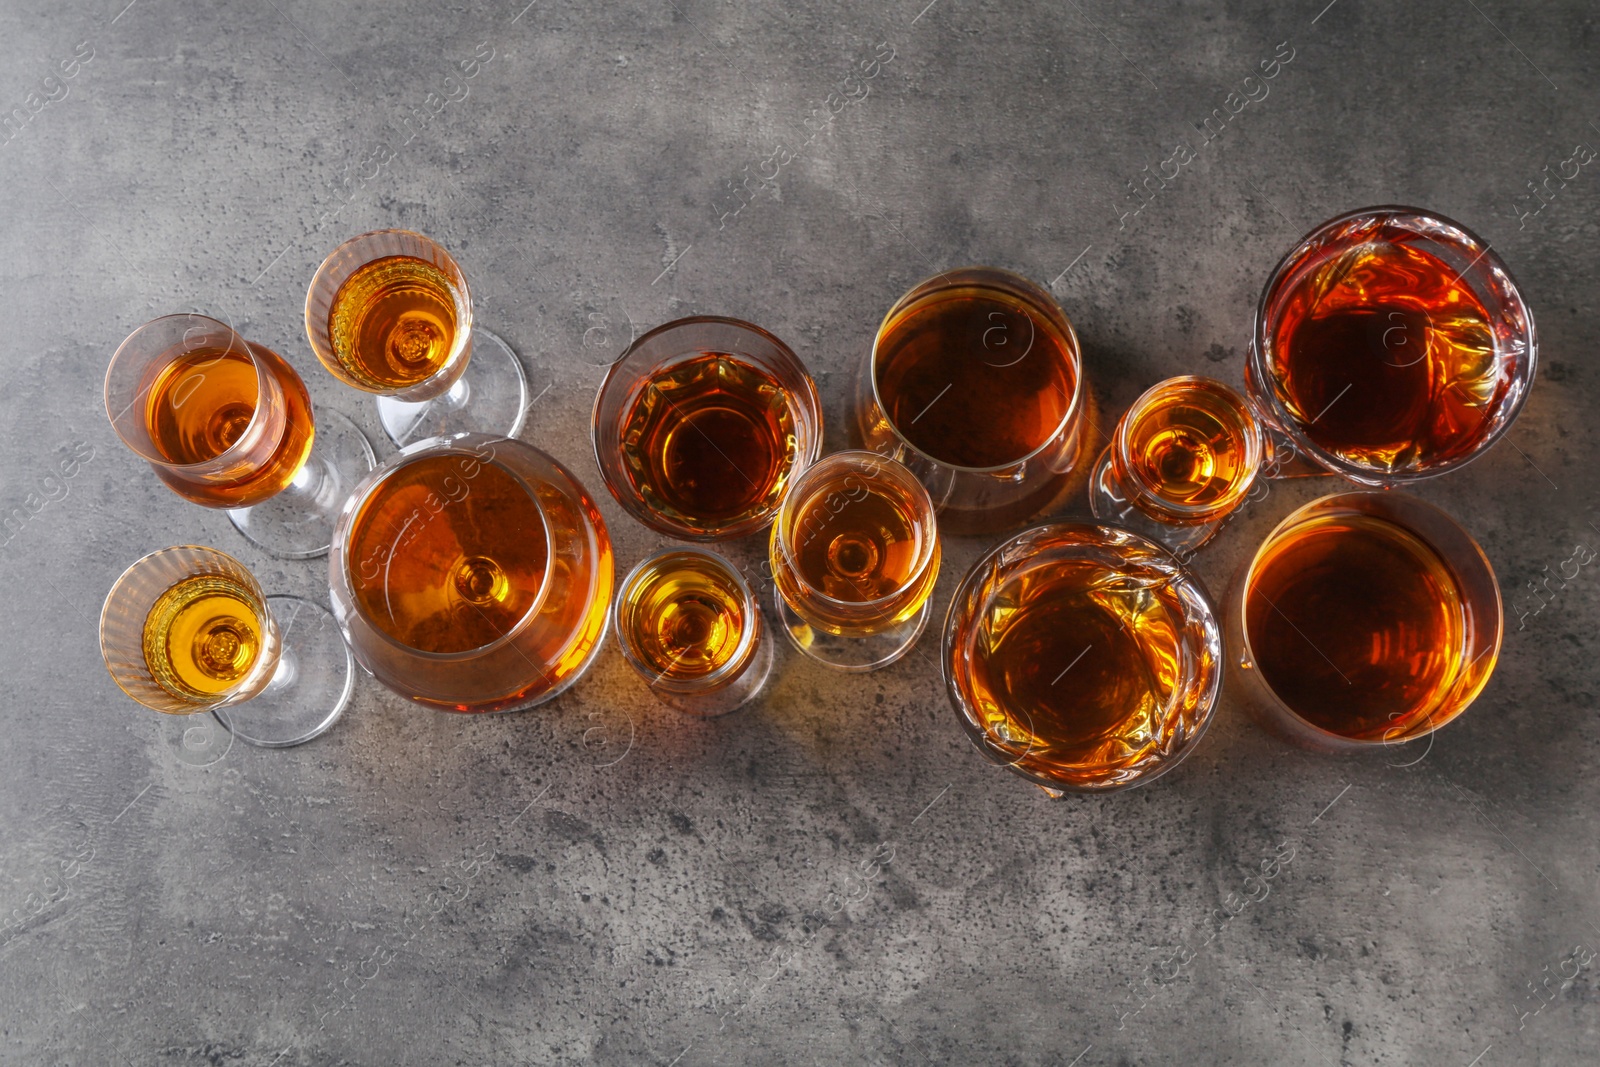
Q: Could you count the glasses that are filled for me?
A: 12